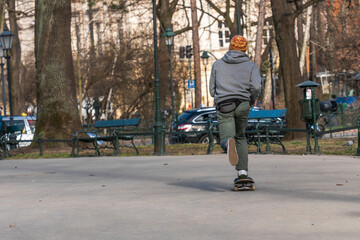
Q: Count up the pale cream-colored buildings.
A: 1